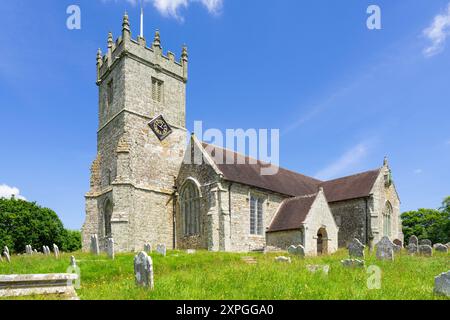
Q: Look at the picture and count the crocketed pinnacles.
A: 5